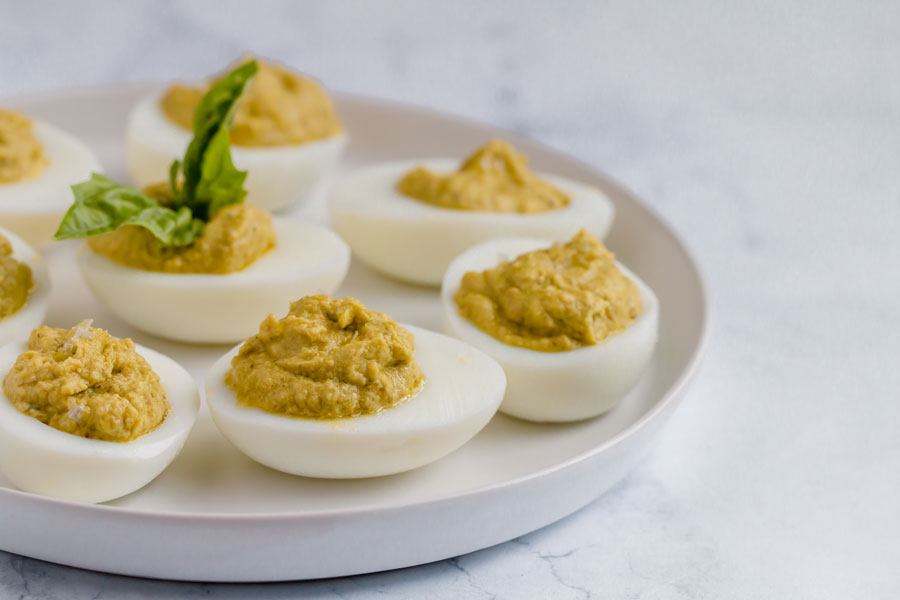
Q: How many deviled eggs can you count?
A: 8